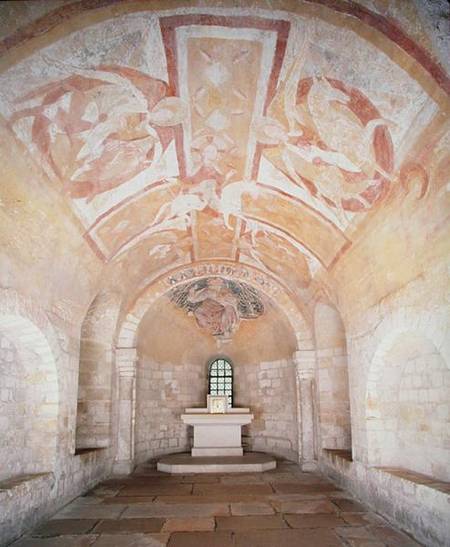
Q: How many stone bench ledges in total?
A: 4